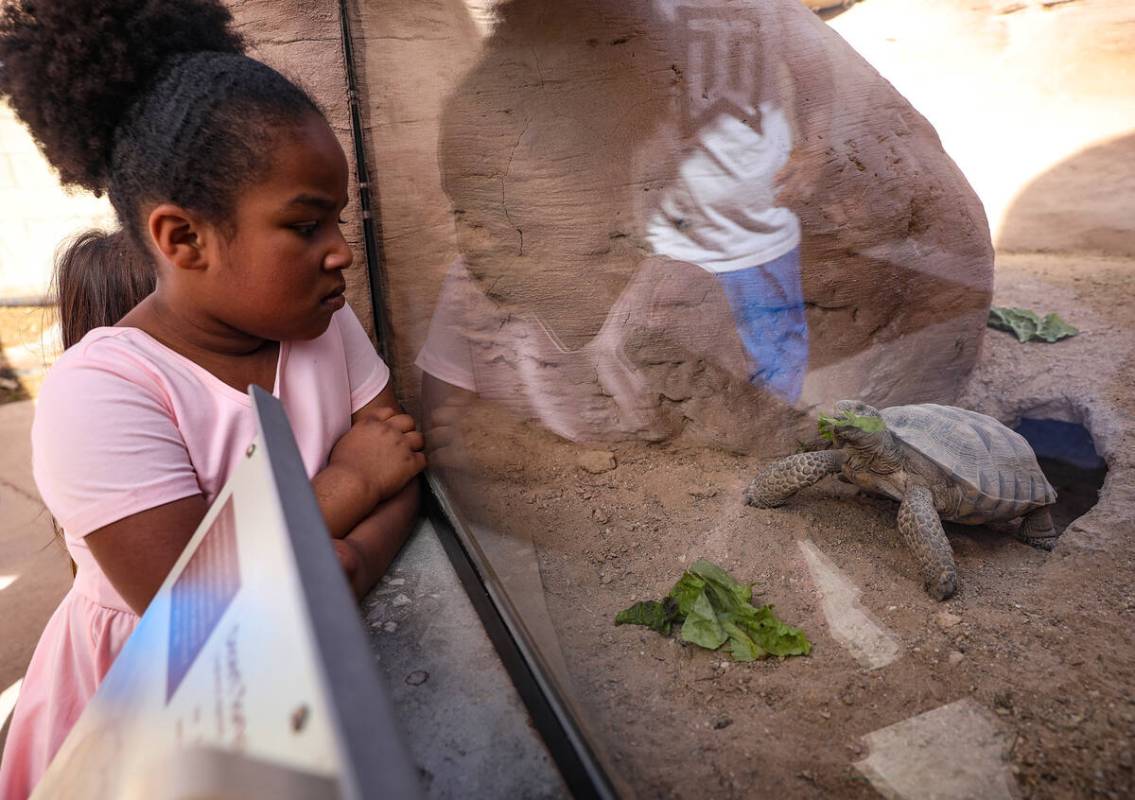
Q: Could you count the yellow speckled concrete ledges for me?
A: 0